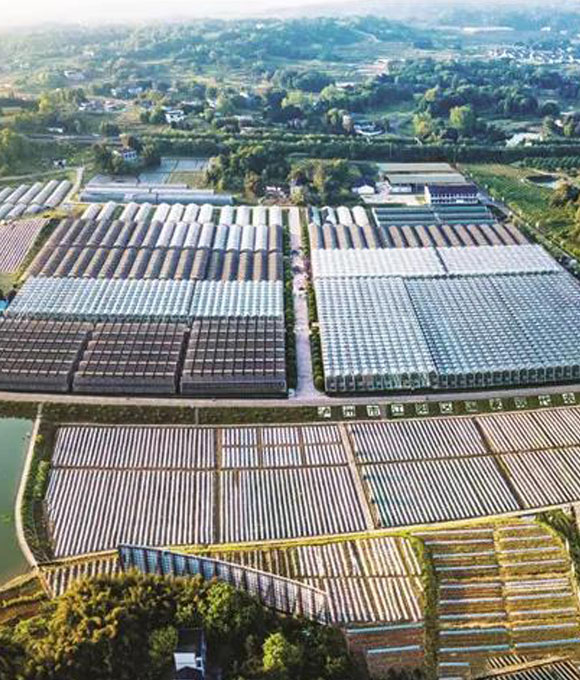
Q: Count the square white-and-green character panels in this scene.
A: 11